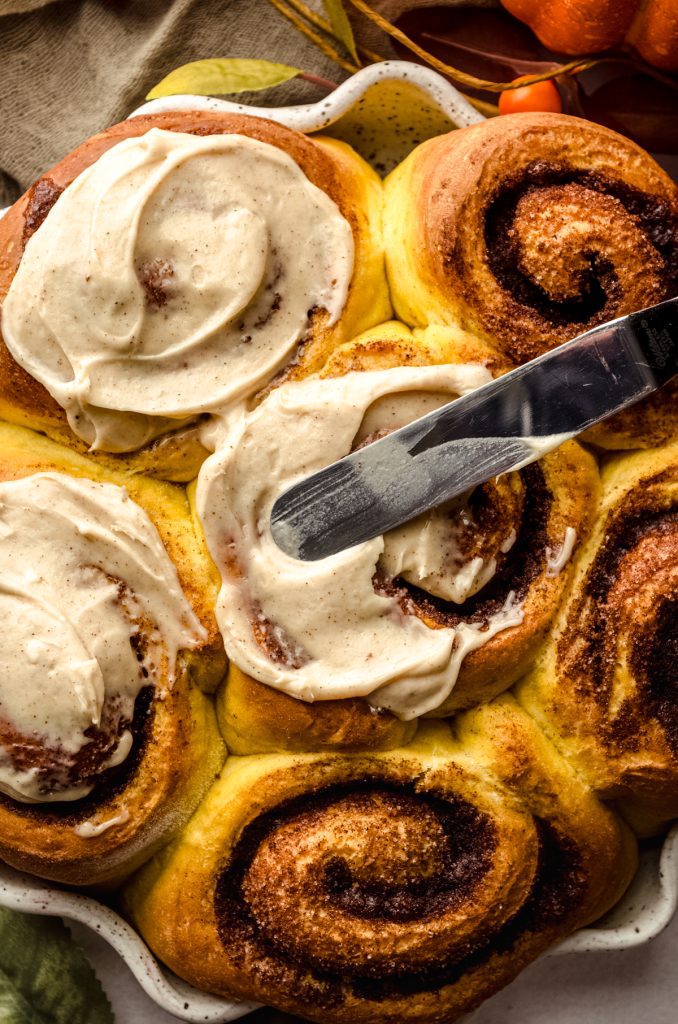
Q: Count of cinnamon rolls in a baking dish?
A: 6